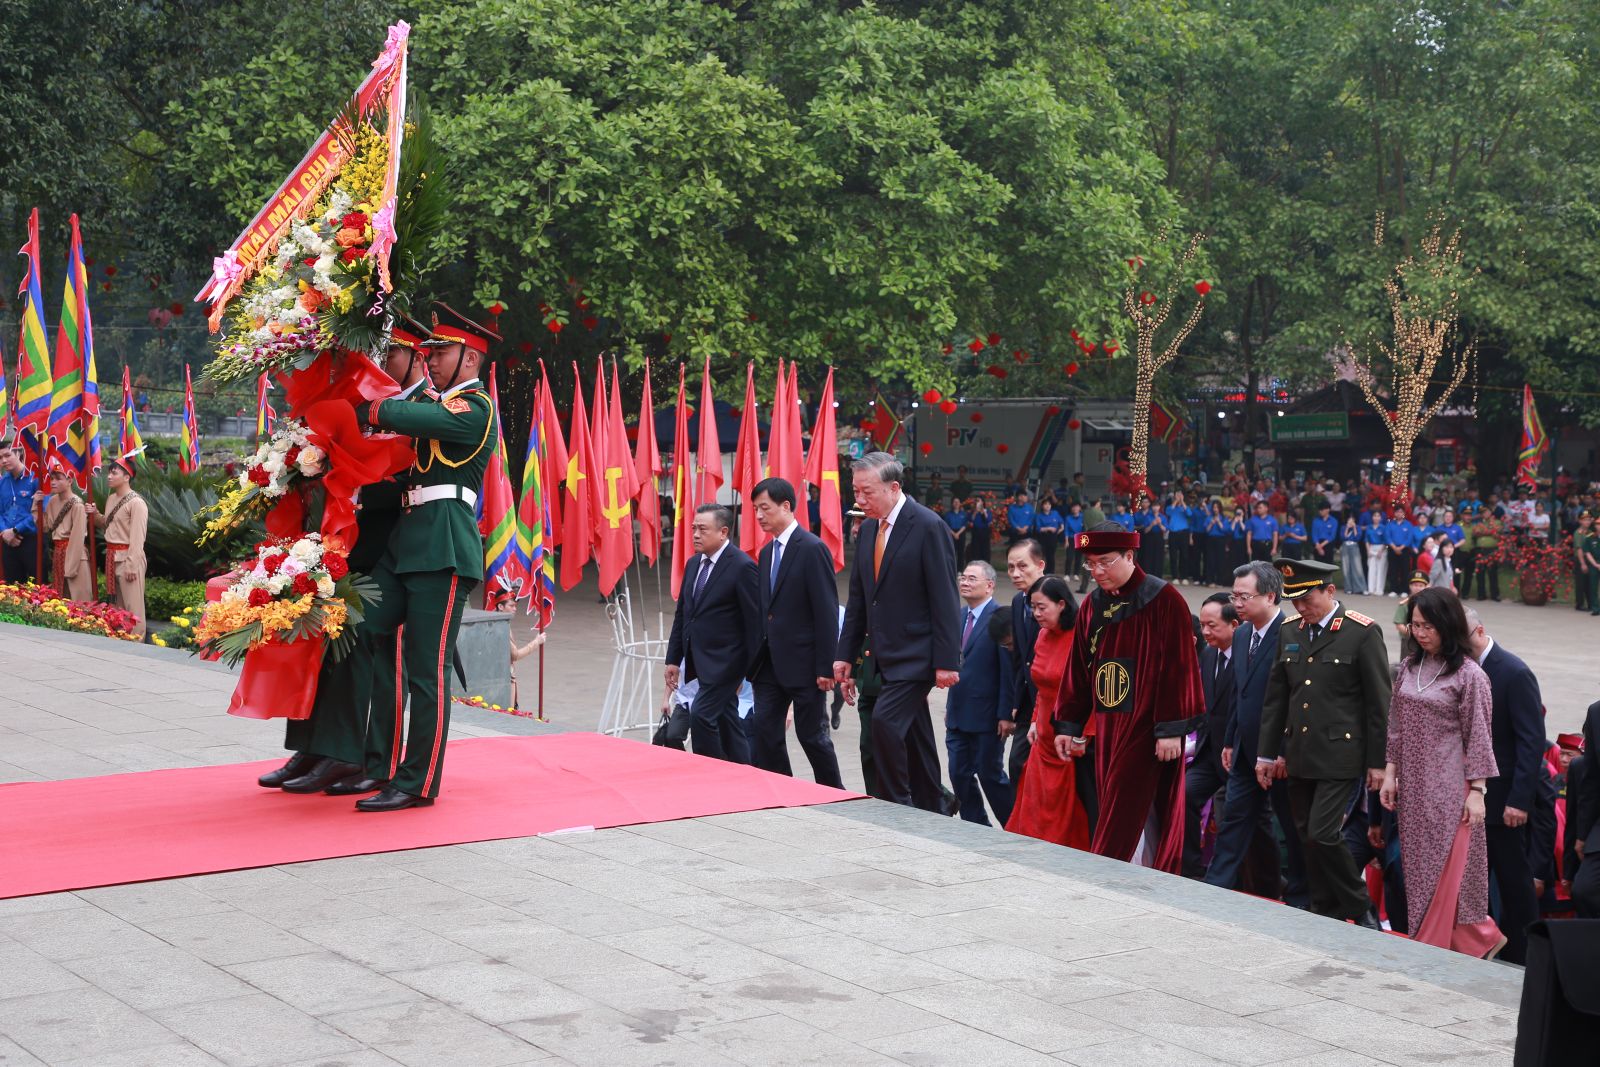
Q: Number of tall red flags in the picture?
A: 11